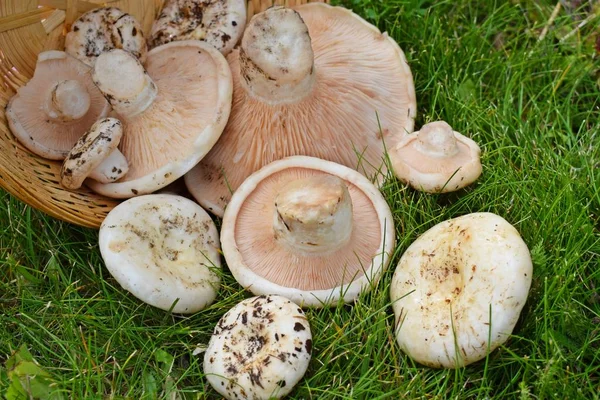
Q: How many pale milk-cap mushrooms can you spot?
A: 11